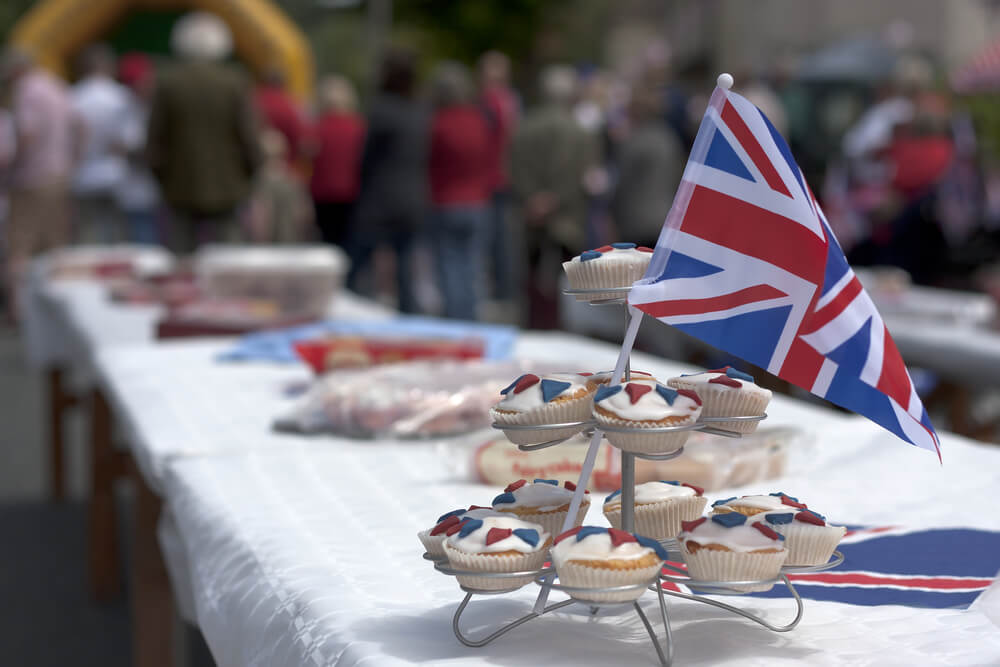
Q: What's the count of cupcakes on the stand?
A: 13